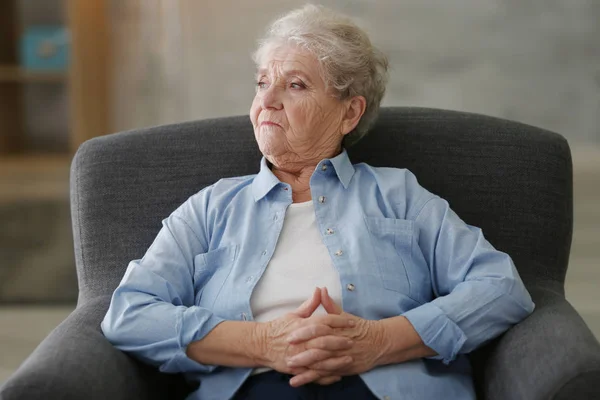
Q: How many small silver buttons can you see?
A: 5